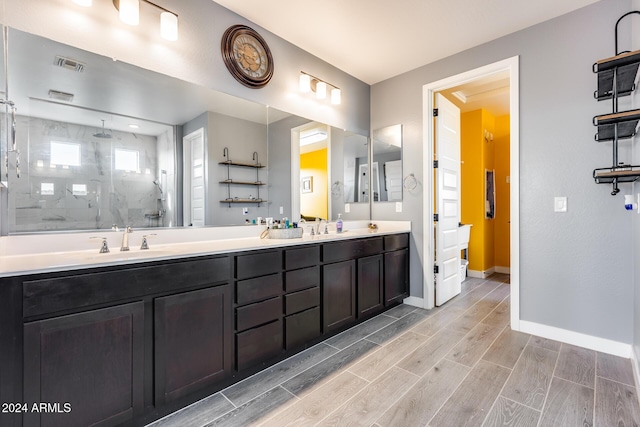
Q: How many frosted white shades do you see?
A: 6